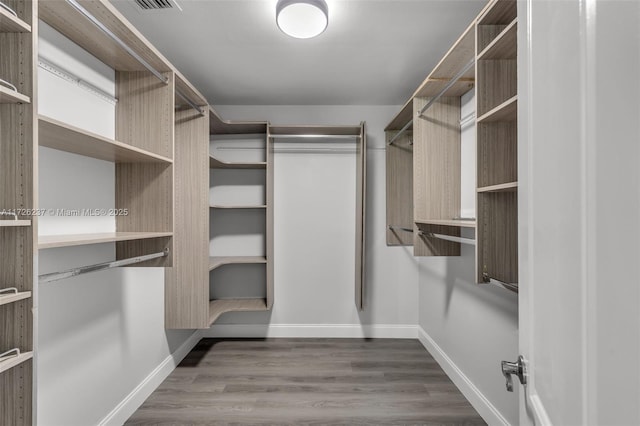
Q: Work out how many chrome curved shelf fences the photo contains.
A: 5